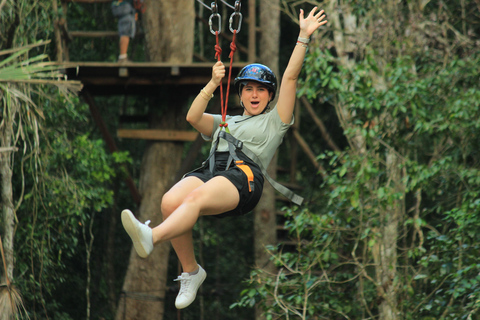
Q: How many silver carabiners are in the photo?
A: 2